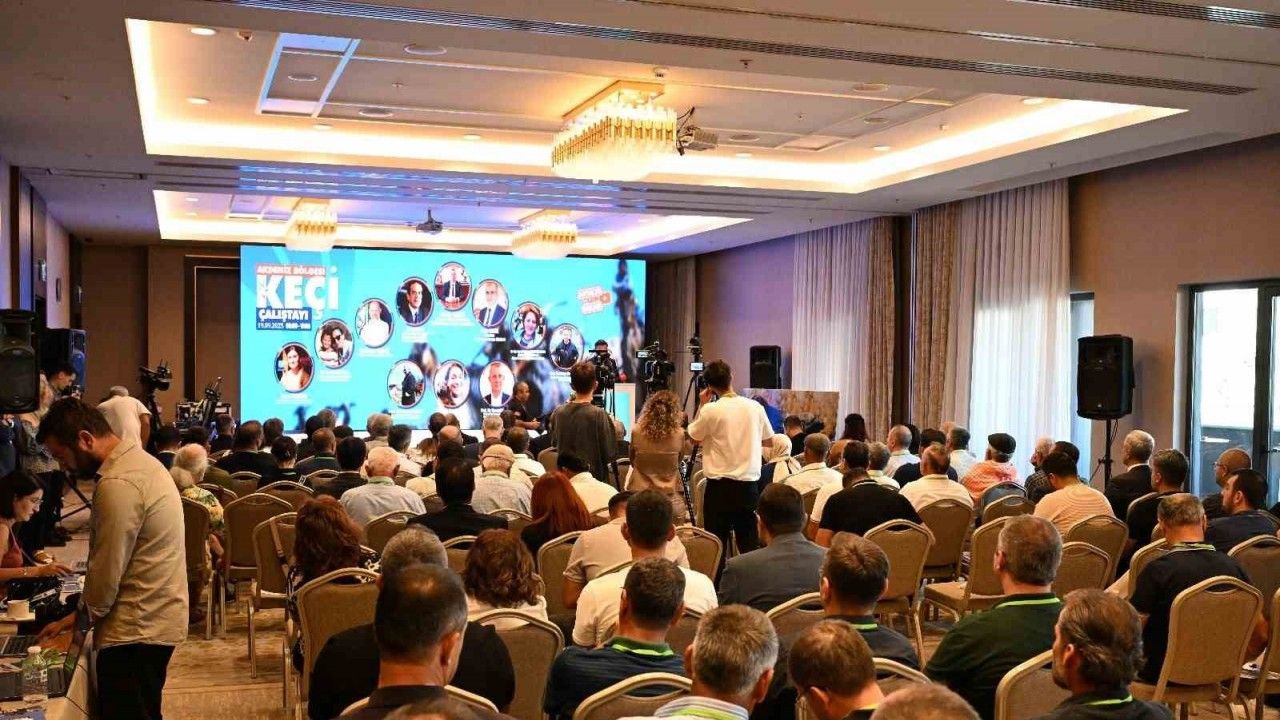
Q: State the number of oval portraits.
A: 11